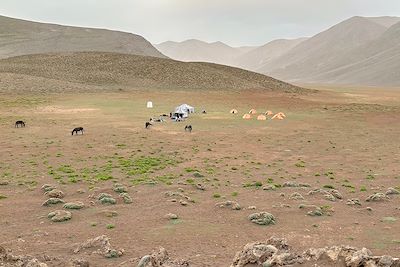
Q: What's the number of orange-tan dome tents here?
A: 6